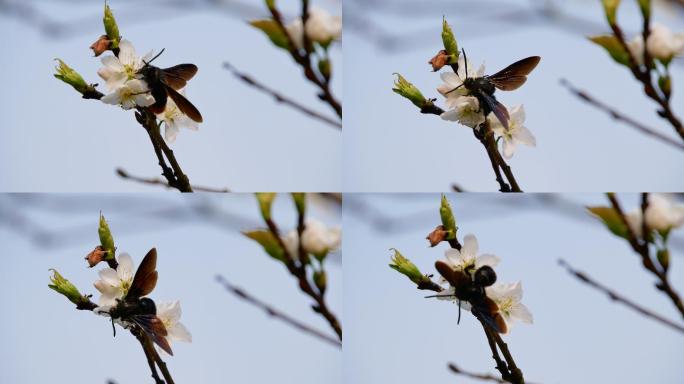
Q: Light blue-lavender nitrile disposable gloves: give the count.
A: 0